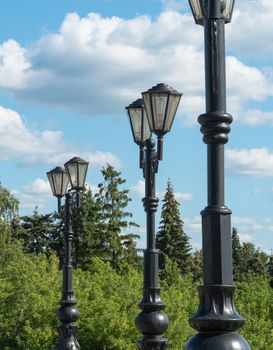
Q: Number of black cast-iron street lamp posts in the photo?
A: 3